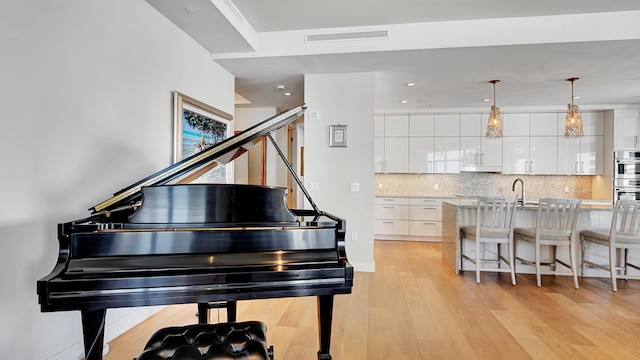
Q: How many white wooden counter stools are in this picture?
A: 3